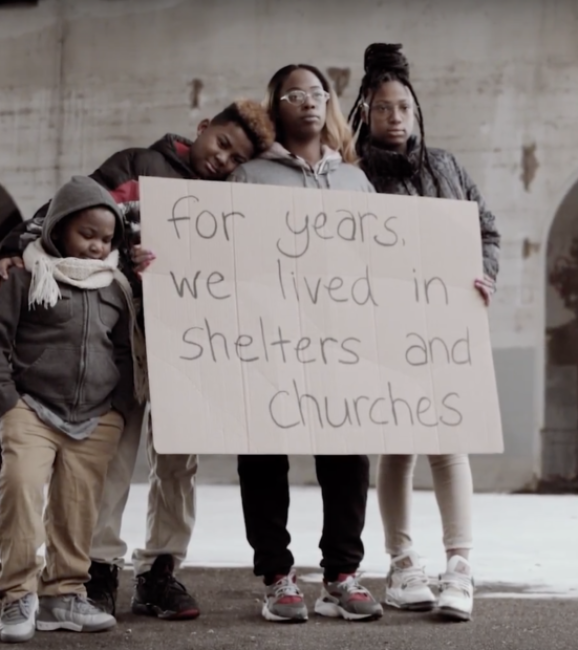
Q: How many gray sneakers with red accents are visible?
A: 2